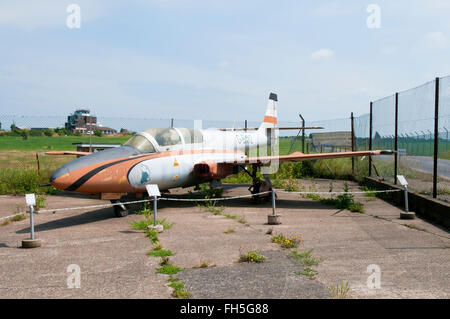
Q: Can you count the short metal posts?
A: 4